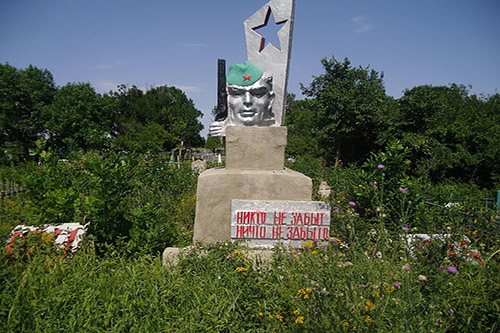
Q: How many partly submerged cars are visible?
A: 0